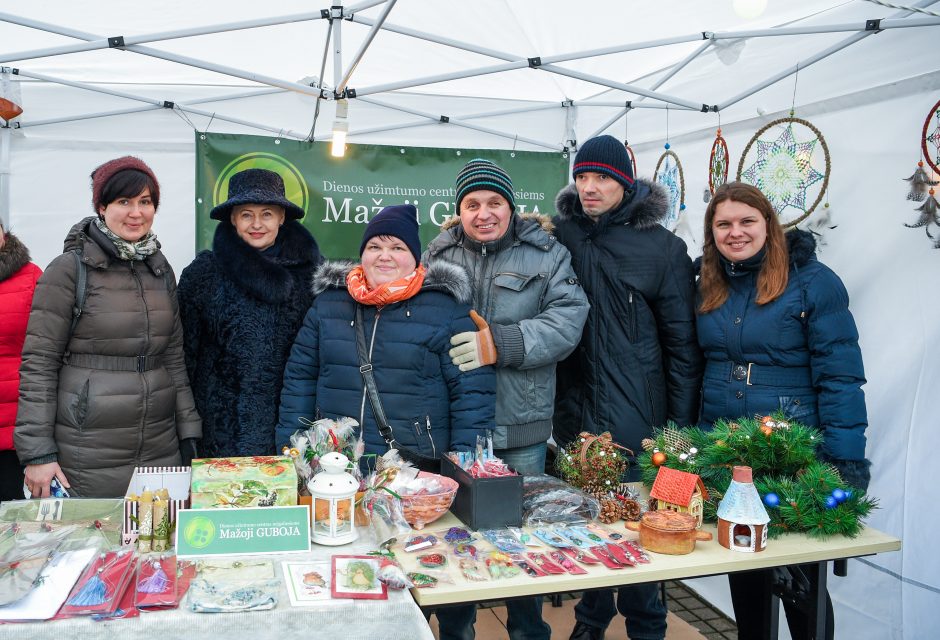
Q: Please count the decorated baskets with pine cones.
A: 1